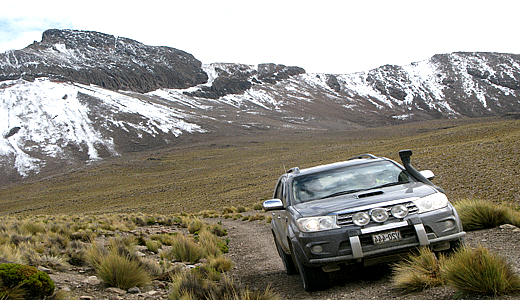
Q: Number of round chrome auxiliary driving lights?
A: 3